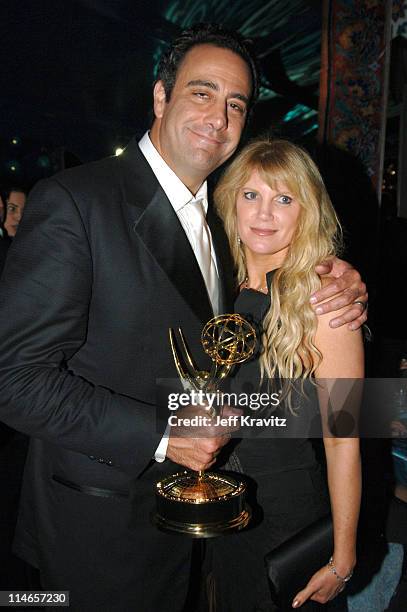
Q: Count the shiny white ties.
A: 1